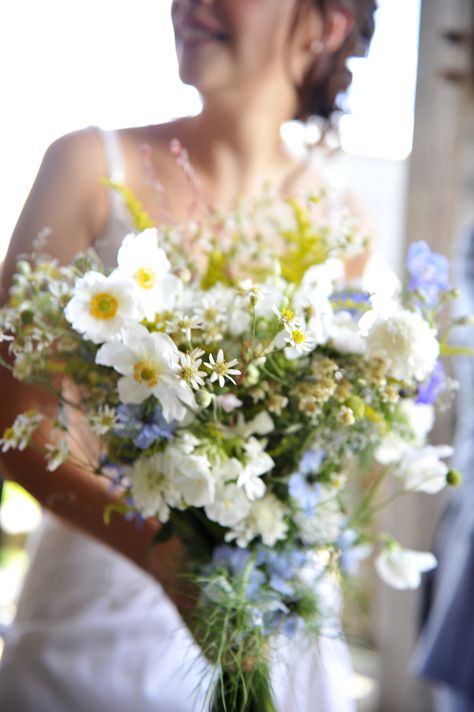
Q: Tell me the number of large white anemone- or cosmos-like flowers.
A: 3